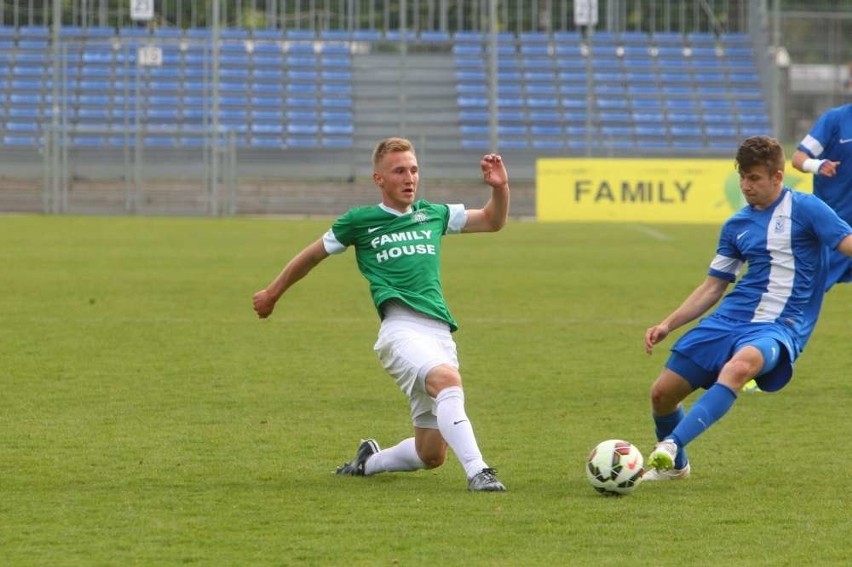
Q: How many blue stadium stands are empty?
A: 2